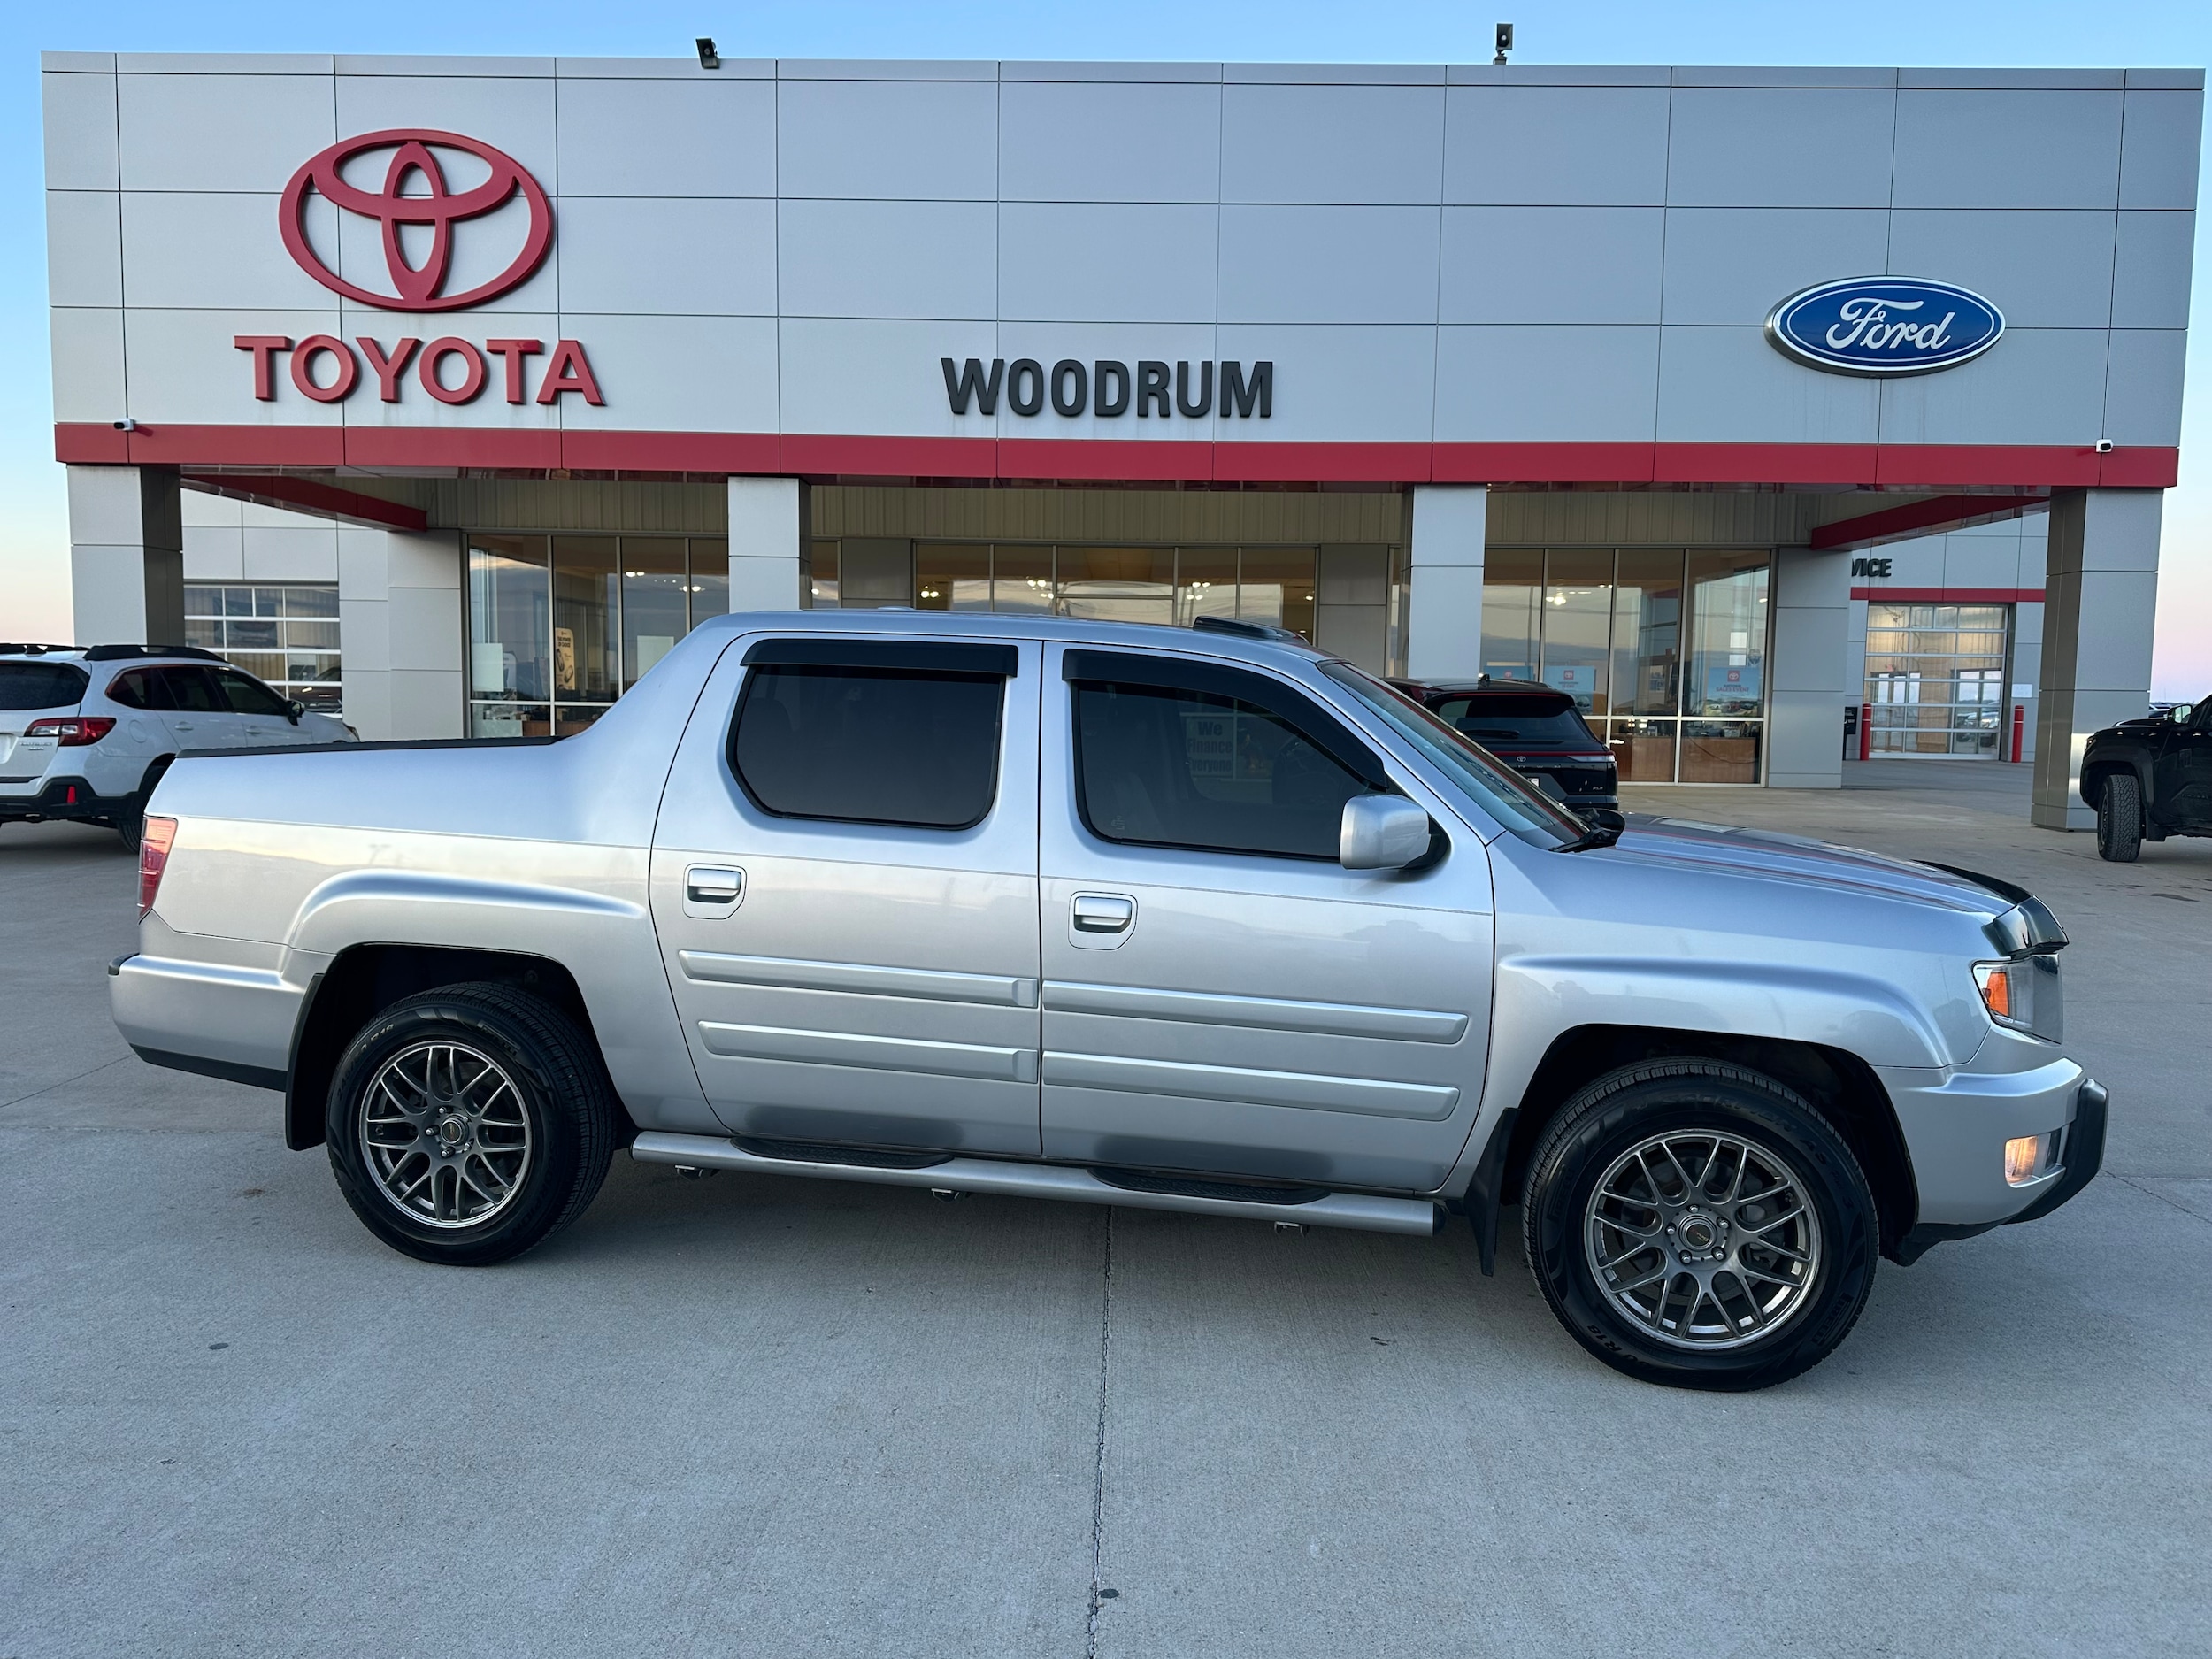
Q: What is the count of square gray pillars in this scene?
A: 4